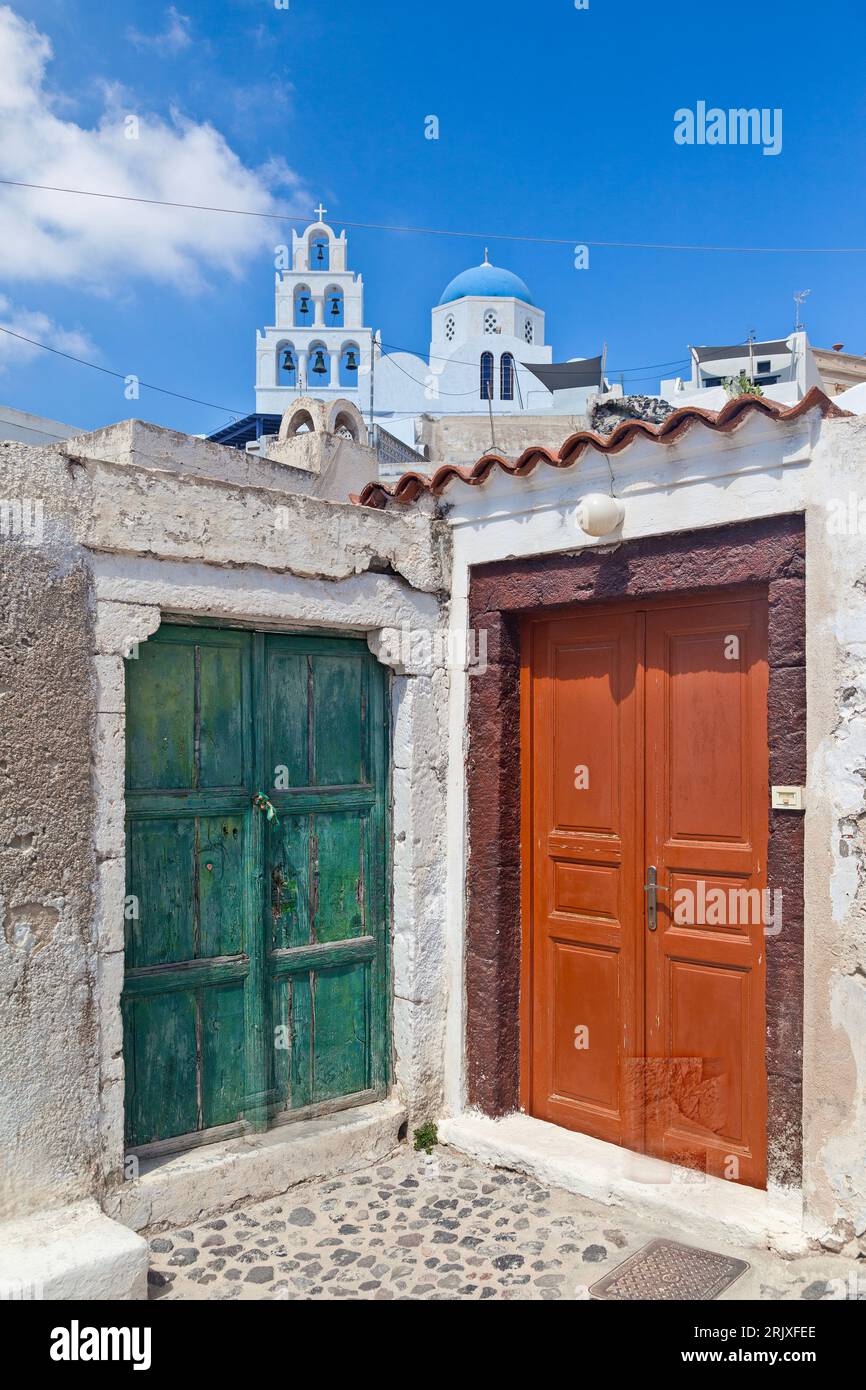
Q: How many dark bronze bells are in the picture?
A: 6